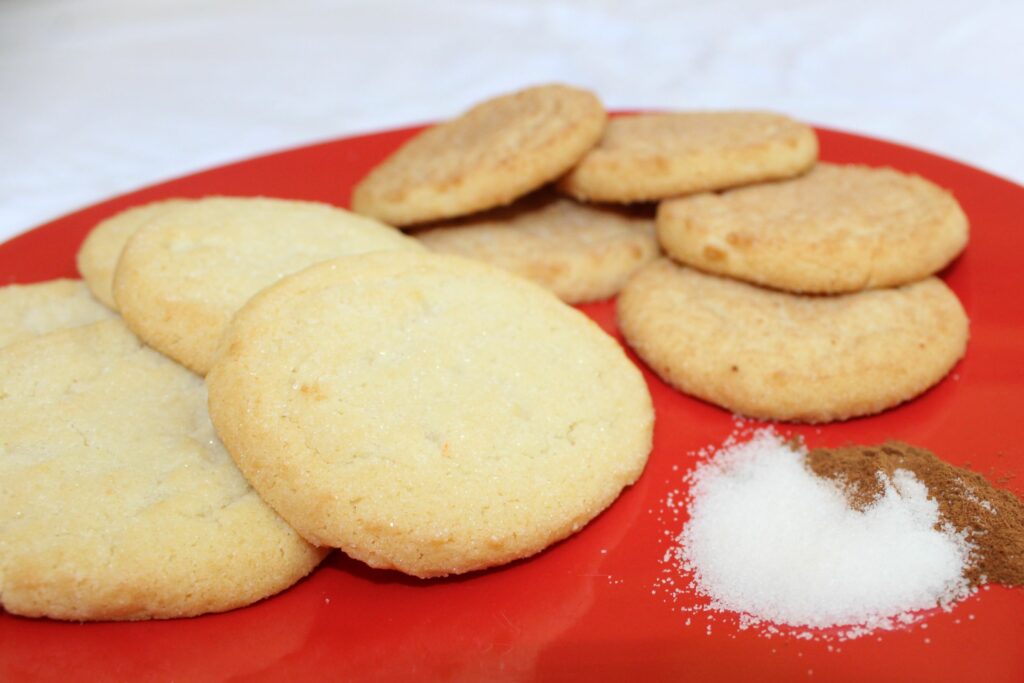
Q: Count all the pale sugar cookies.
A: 5